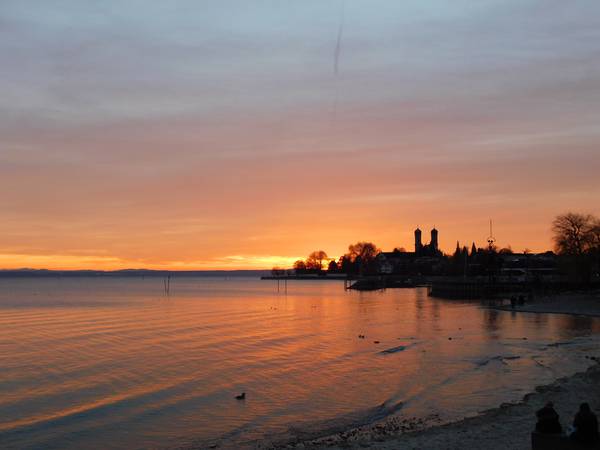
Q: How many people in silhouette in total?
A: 2